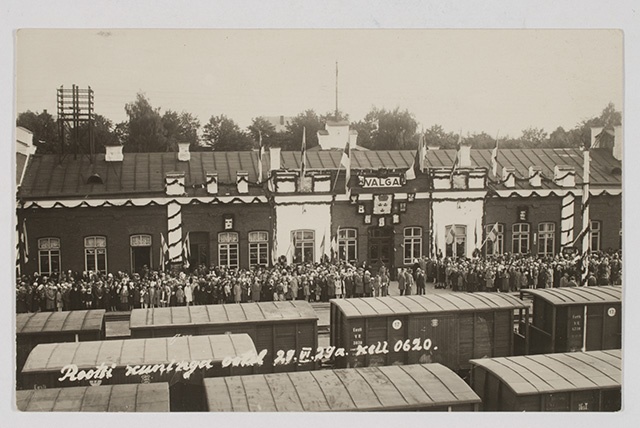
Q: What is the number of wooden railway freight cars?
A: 8